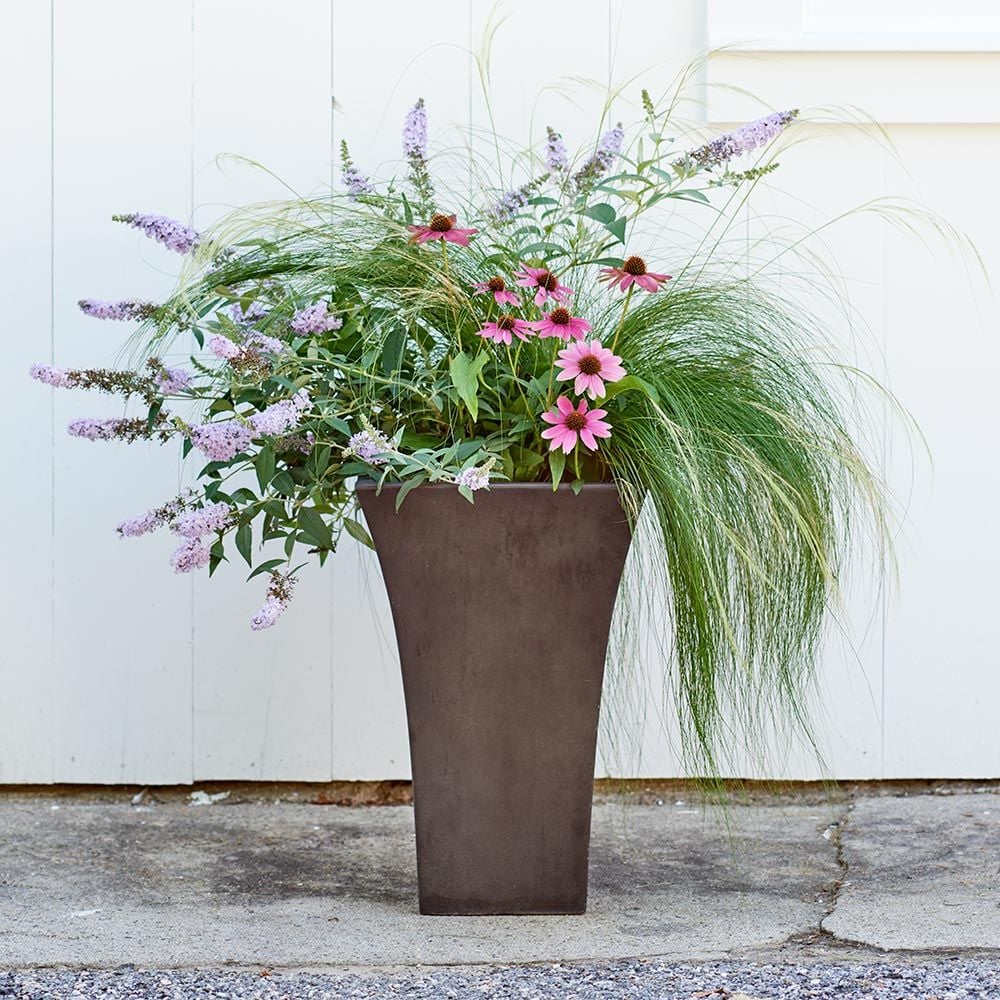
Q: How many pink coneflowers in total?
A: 8